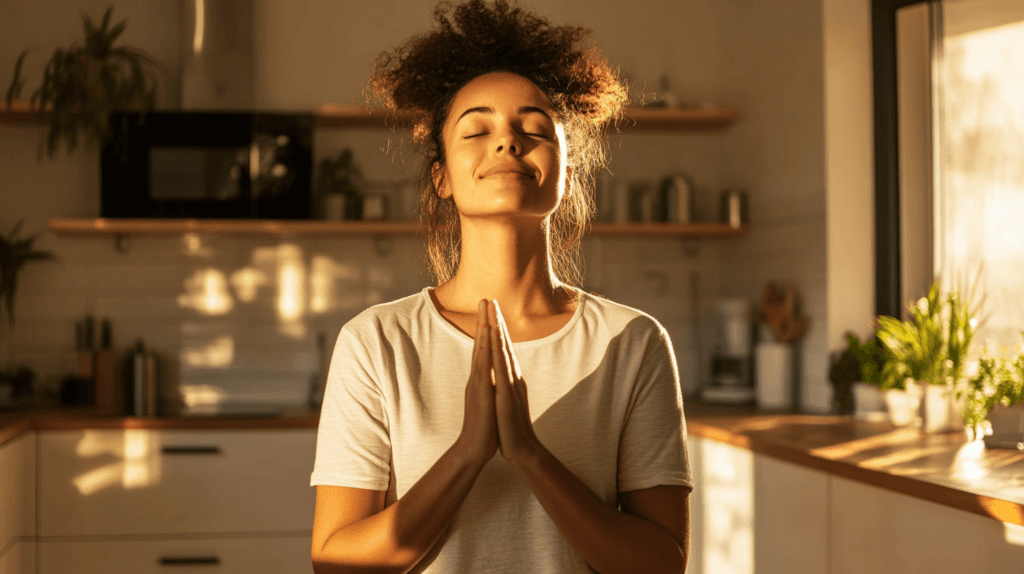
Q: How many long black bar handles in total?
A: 2